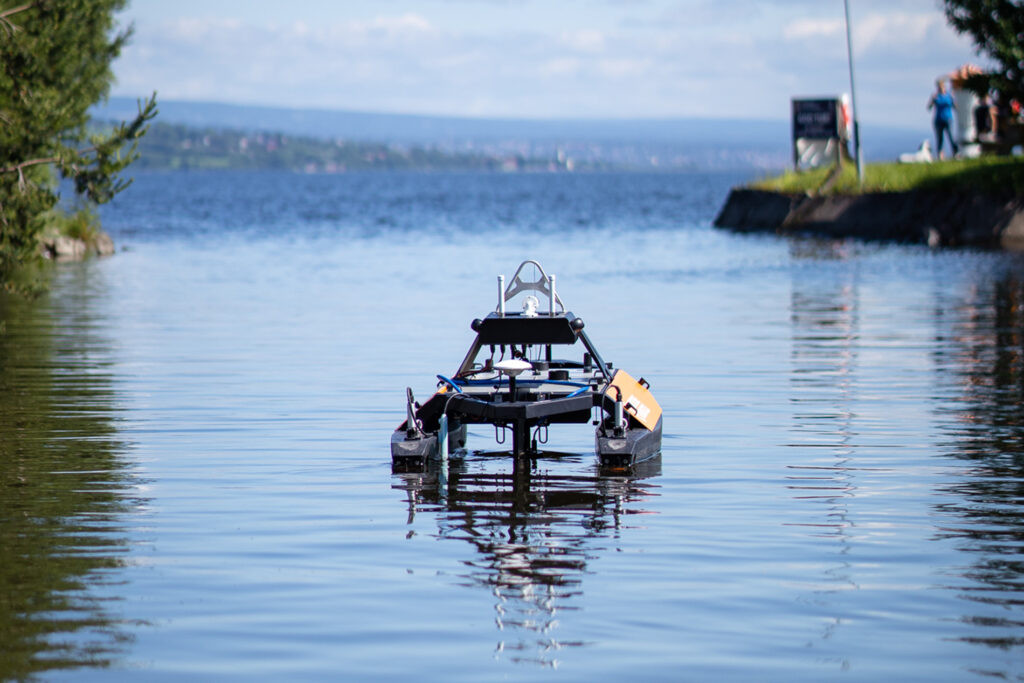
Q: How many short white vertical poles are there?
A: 2